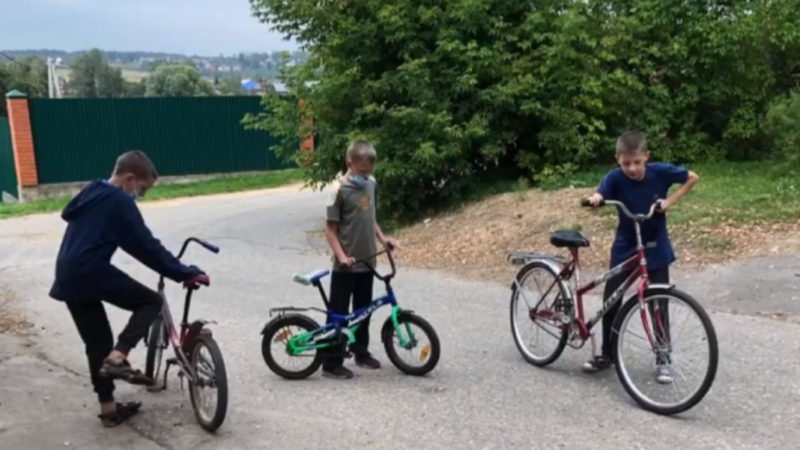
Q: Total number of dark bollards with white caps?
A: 0